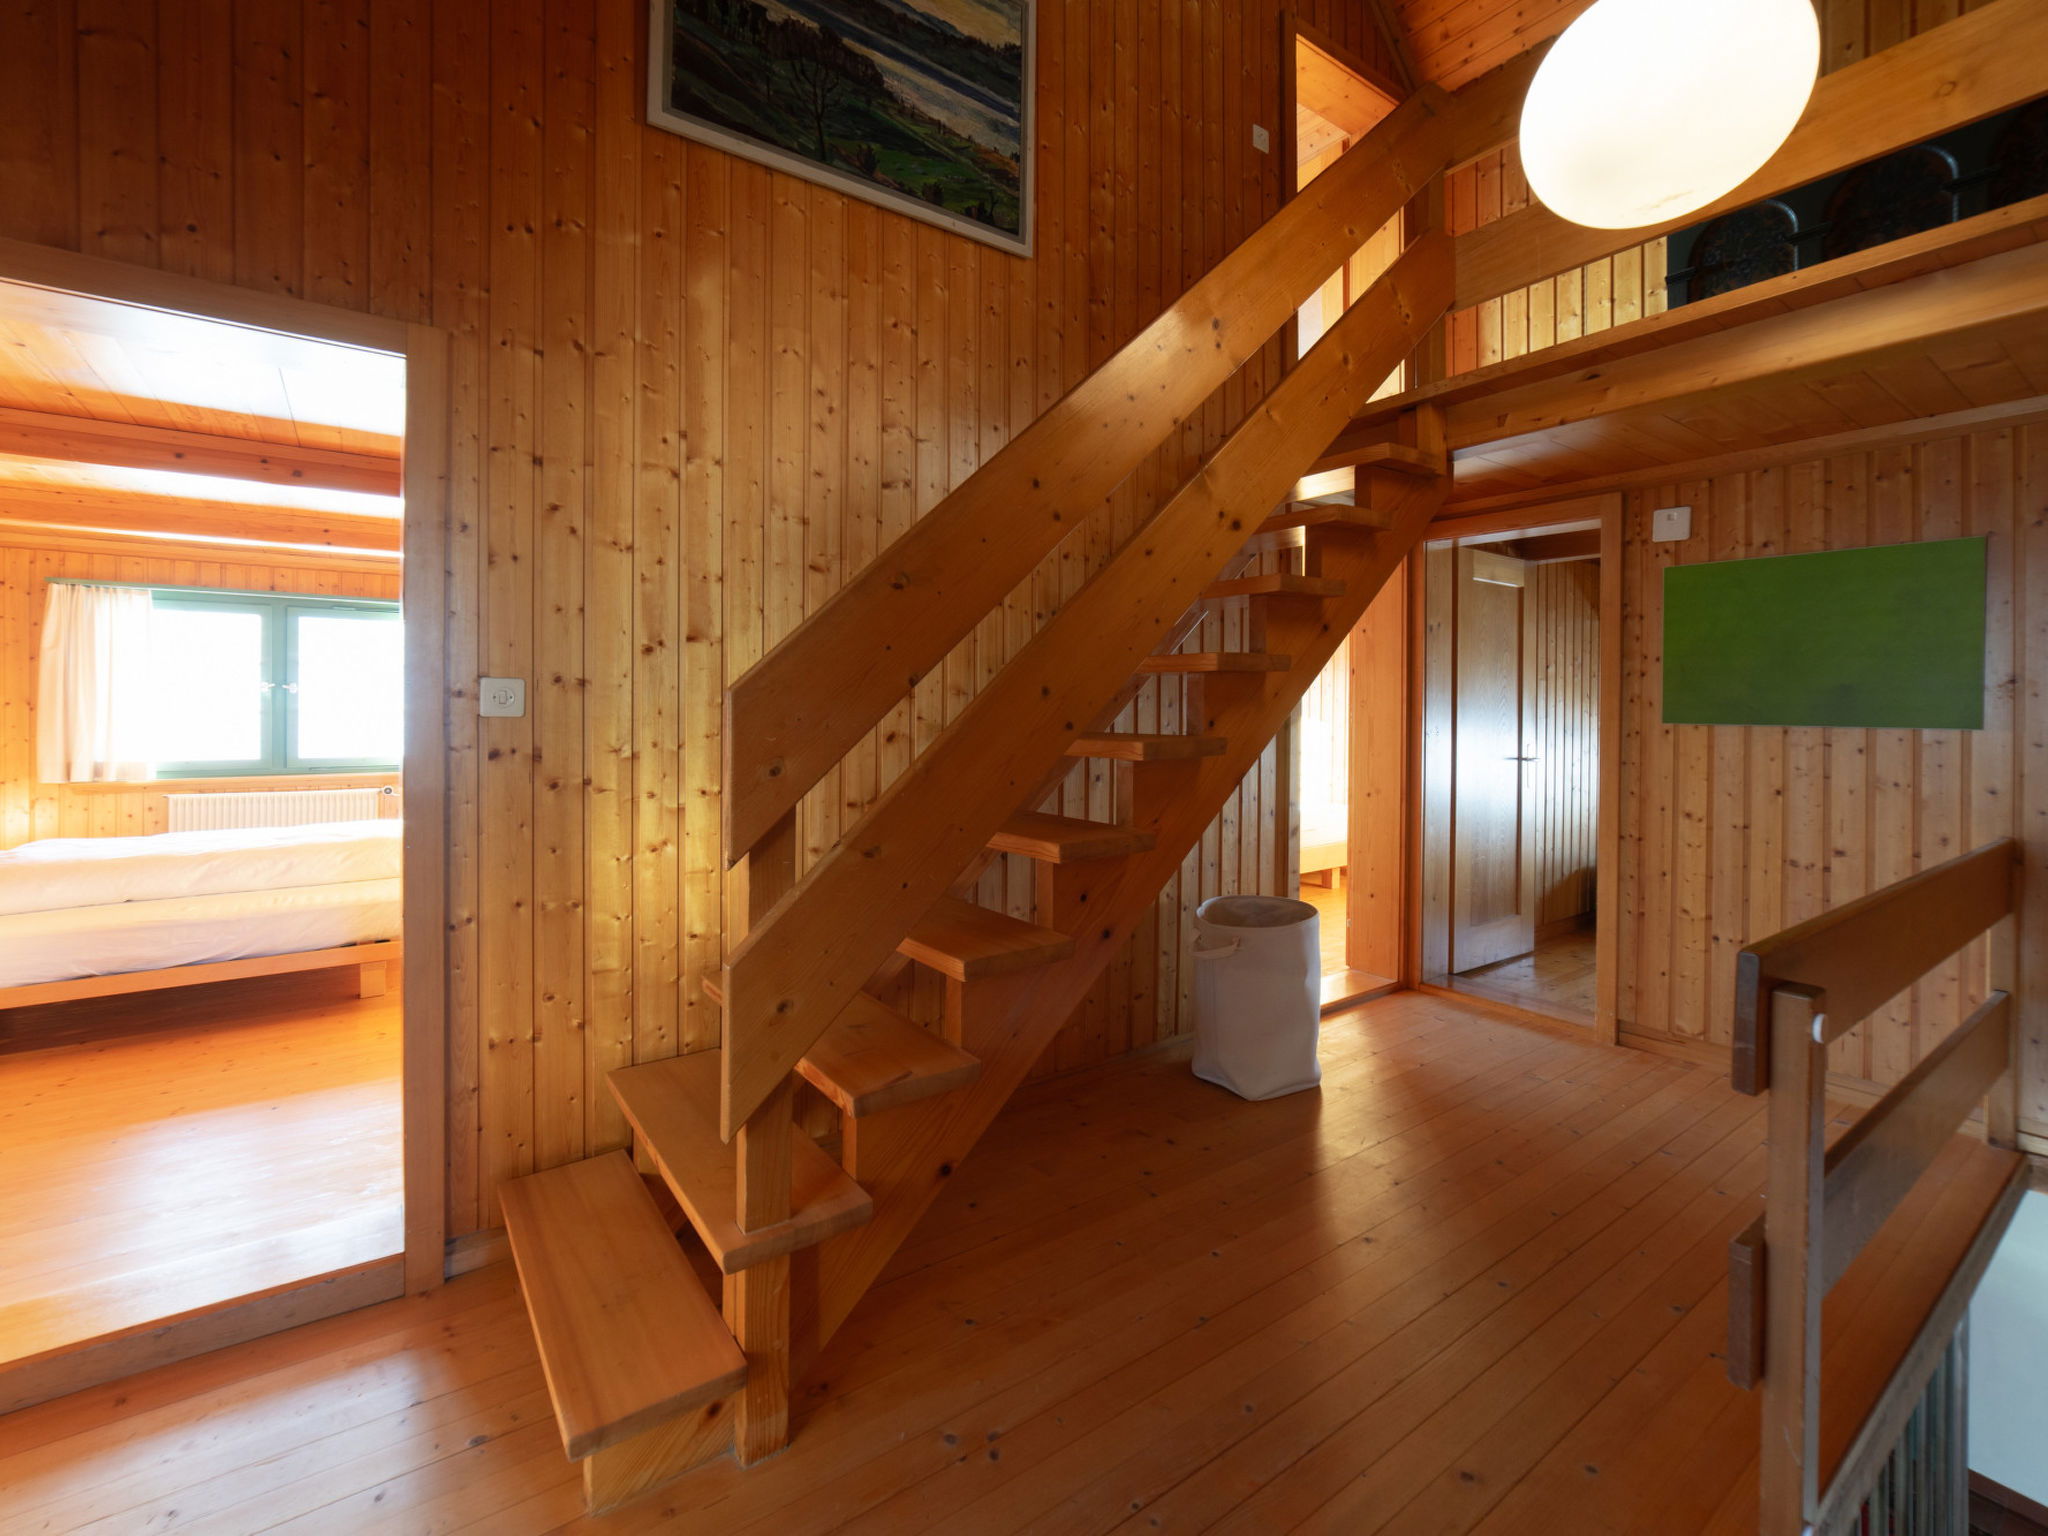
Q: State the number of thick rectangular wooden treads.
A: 10